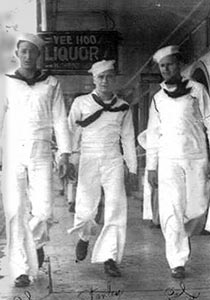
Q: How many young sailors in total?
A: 3